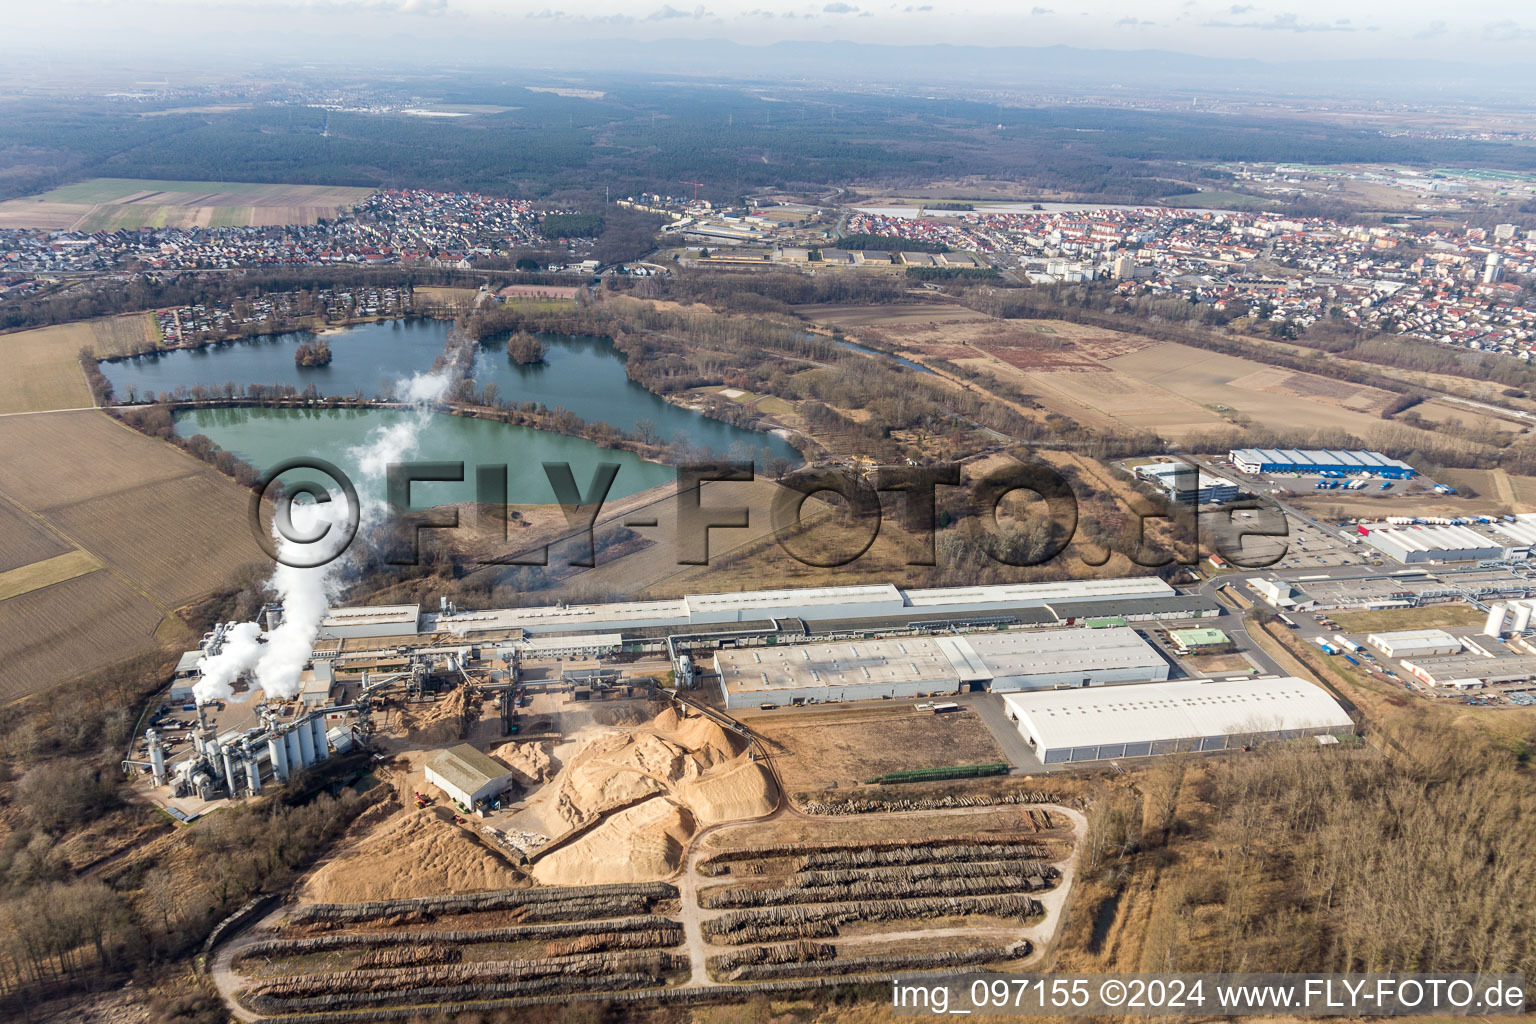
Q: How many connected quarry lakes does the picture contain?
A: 3